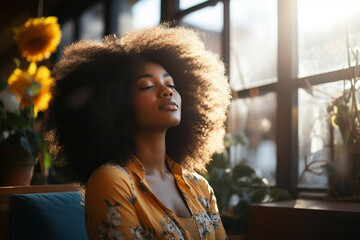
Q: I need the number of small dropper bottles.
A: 0